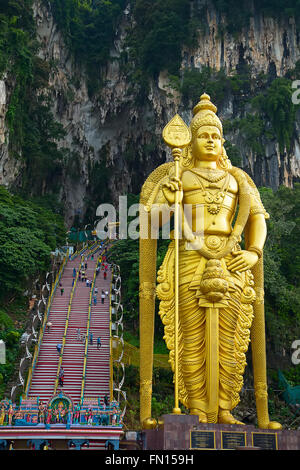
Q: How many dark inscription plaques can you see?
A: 3